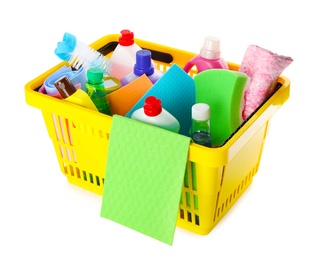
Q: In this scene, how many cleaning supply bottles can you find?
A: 6